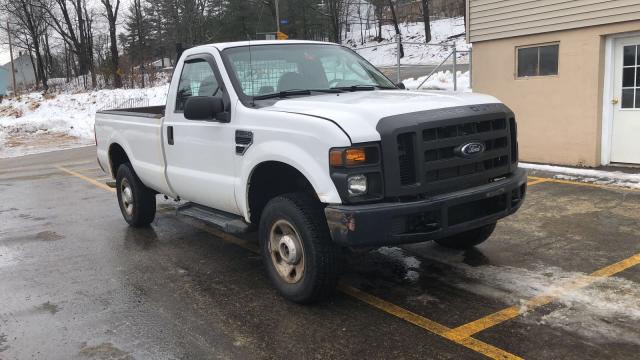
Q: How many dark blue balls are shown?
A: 0